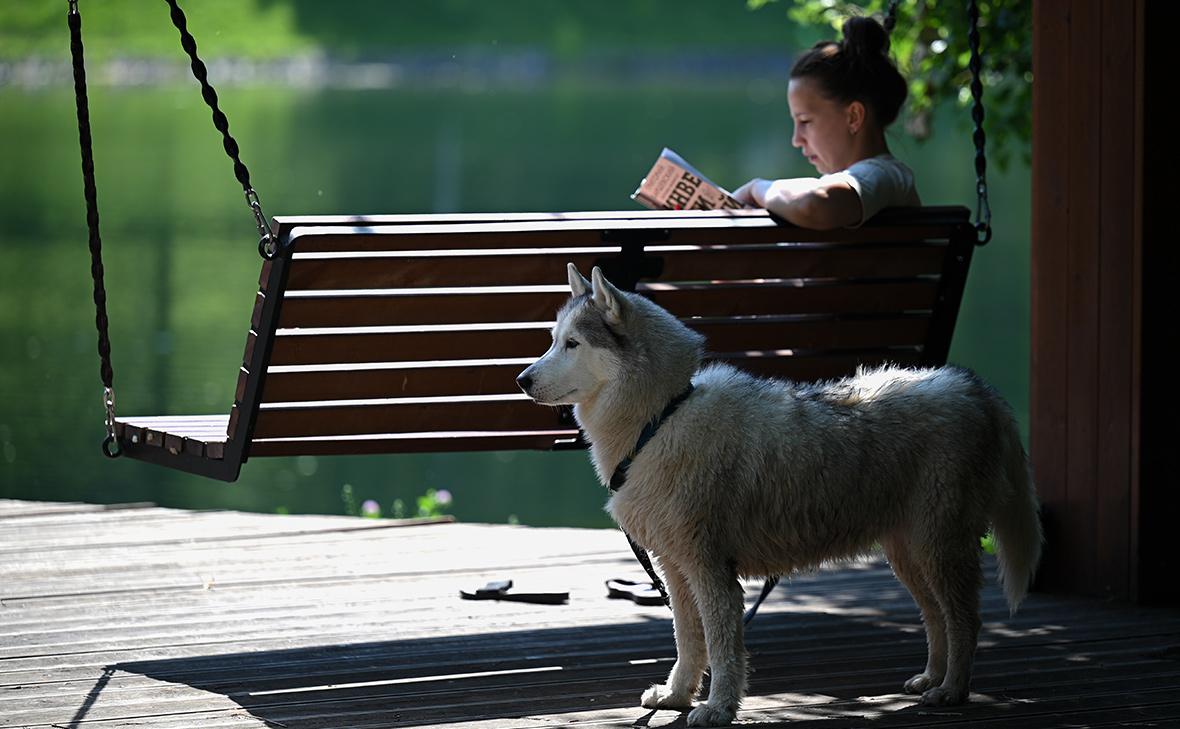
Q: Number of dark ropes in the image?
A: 4